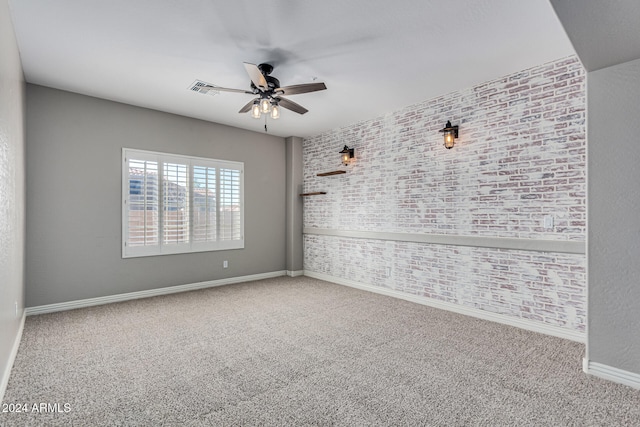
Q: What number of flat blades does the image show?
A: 5